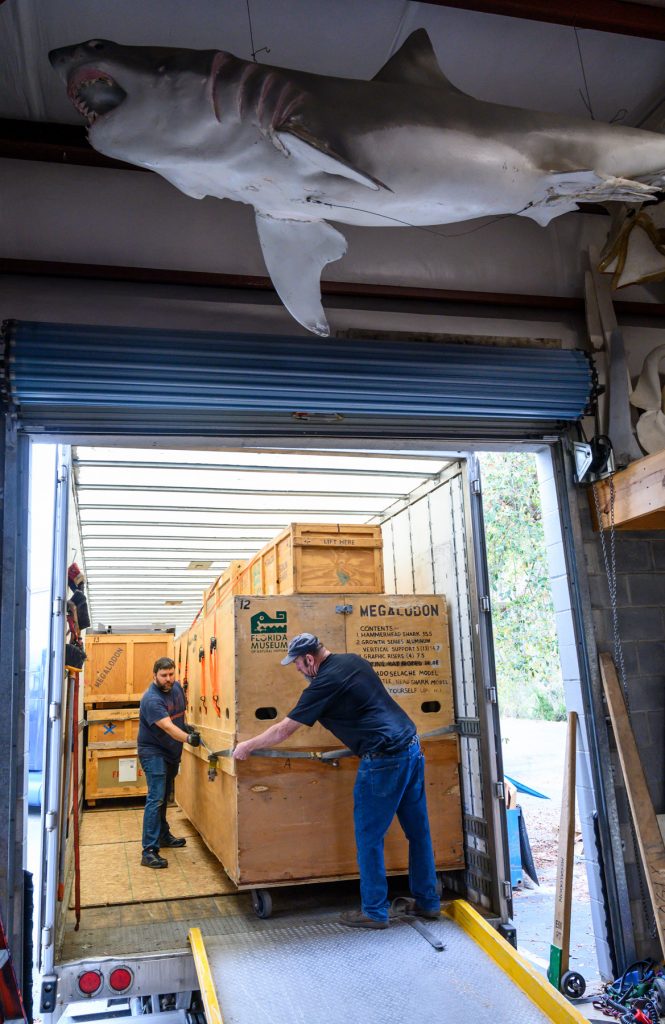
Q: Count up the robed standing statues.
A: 0